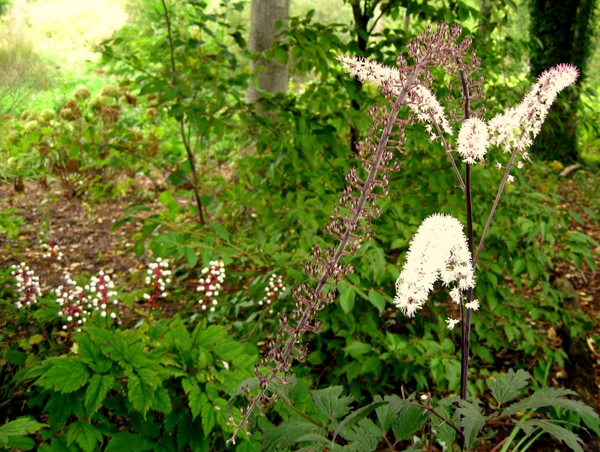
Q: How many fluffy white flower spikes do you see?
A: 4